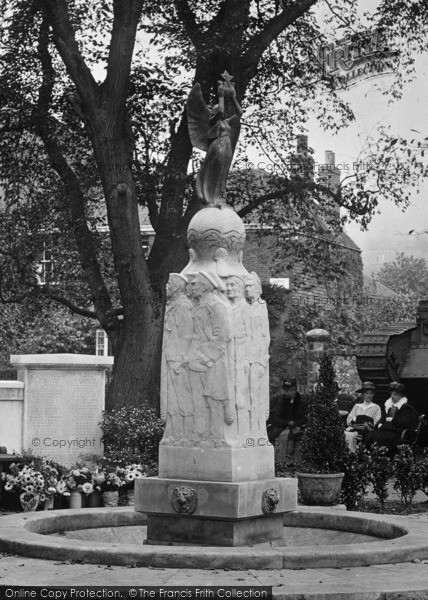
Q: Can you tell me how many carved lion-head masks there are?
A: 2